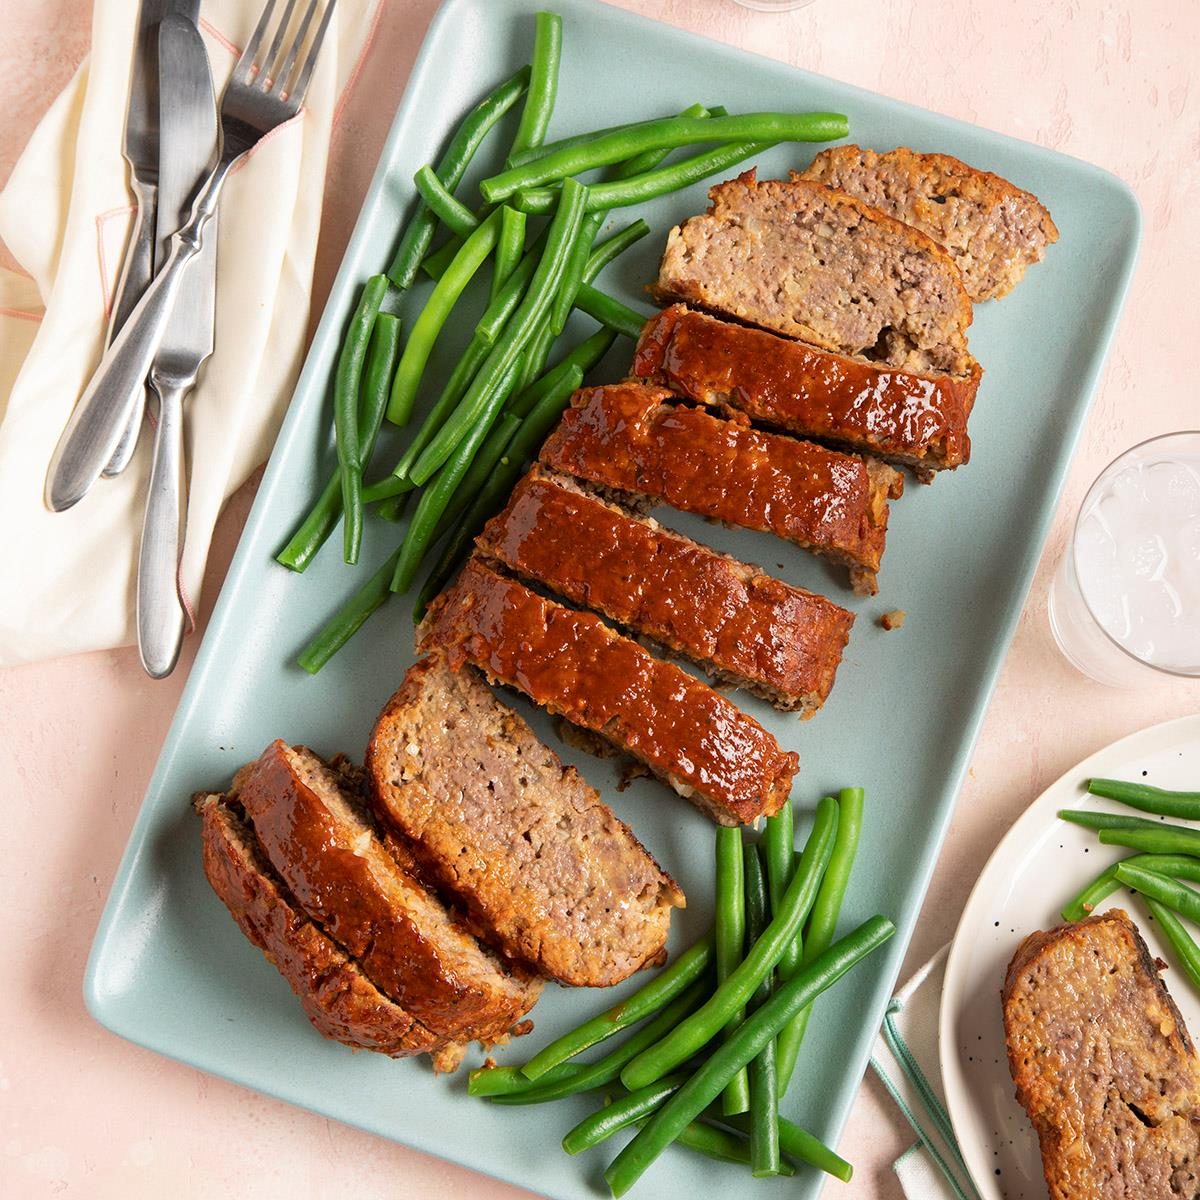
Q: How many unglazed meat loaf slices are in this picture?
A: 4